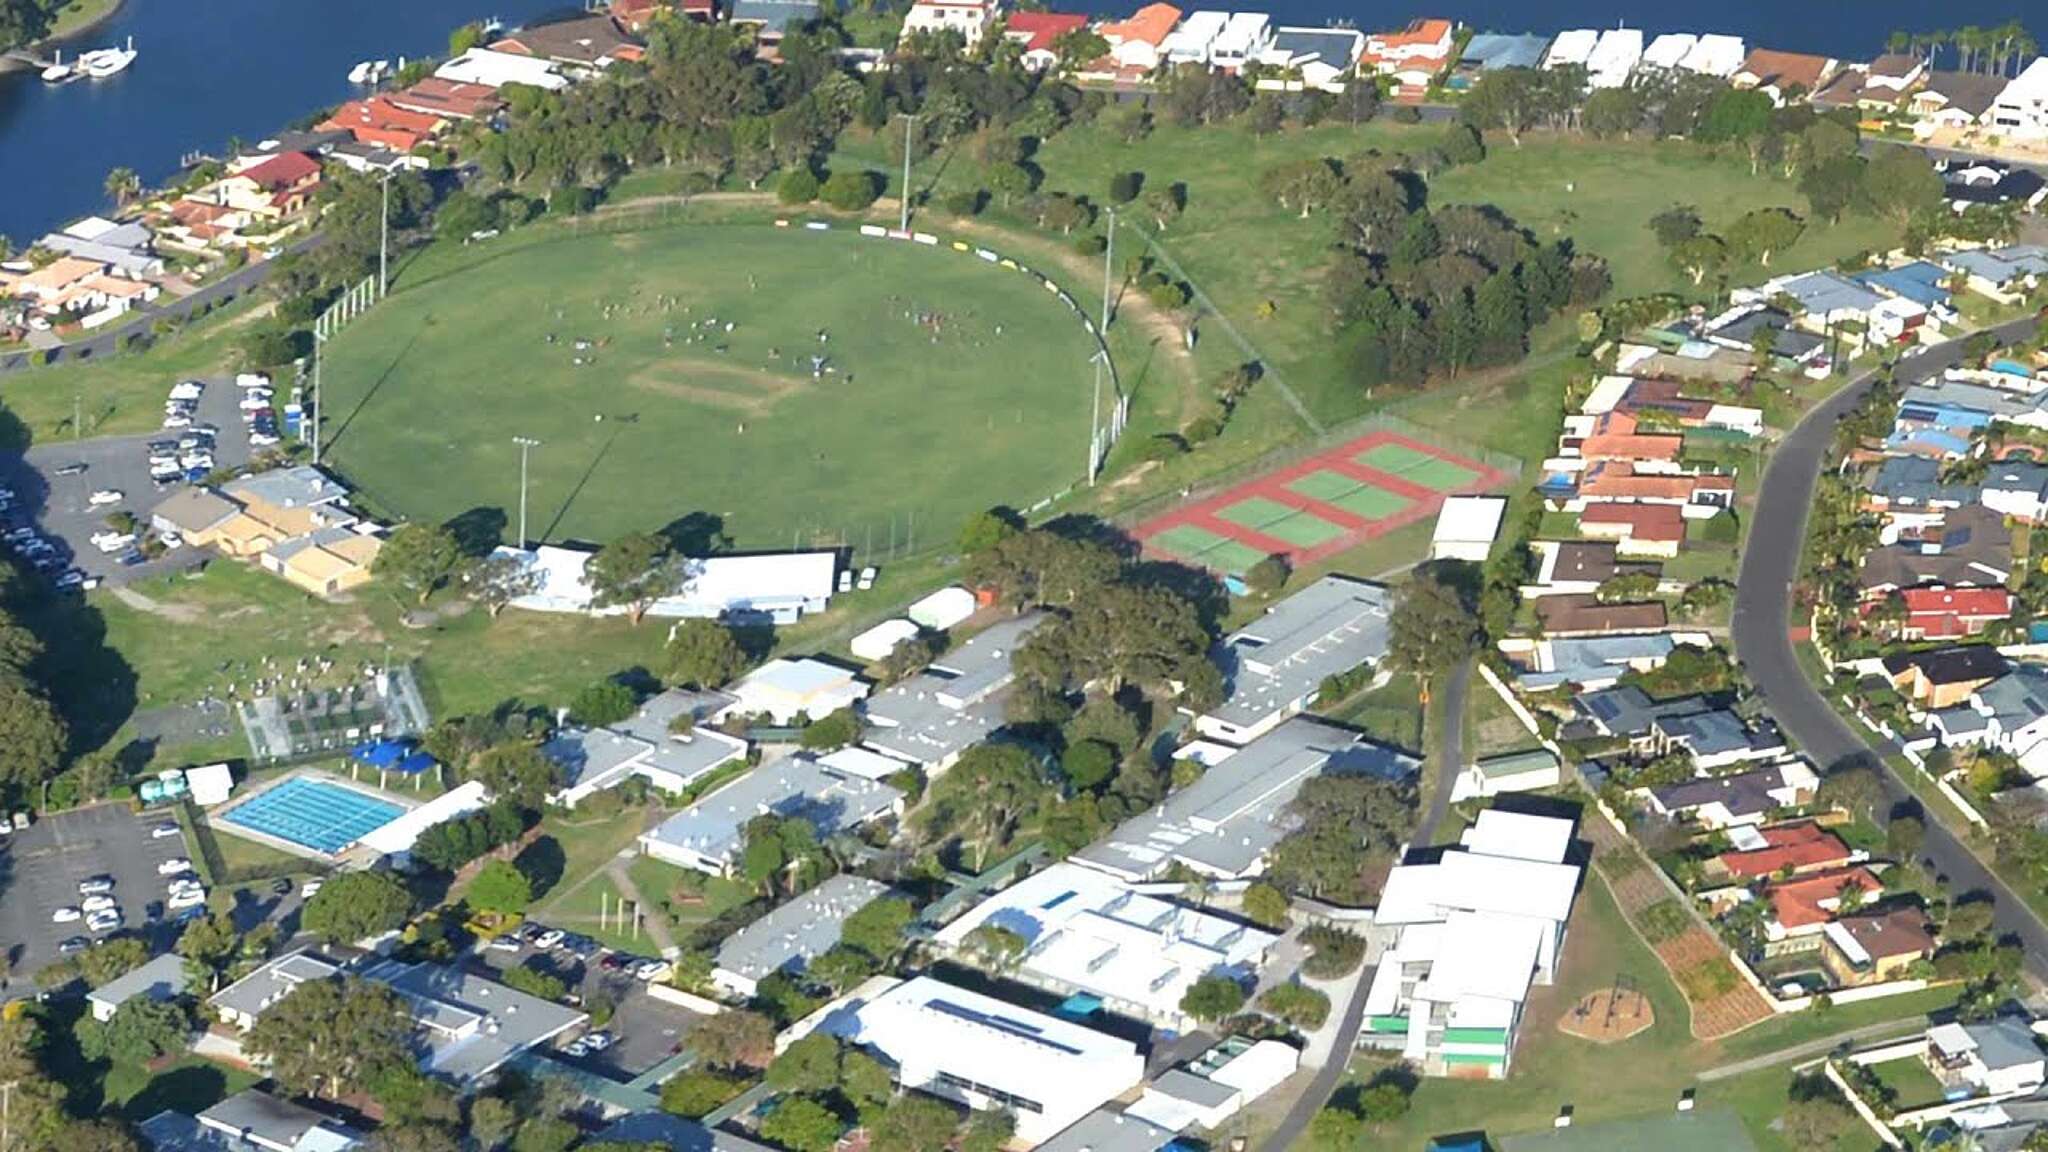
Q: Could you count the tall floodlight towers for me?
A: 6